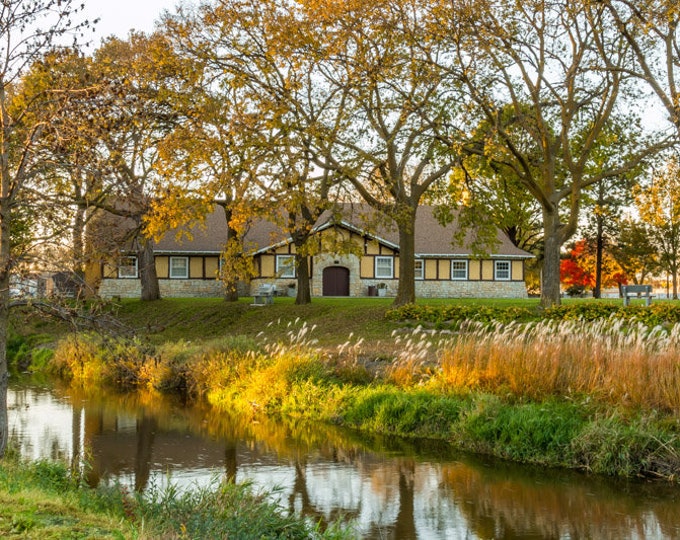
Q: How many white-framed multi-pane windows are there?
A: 7